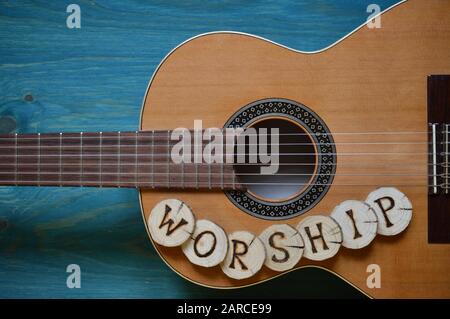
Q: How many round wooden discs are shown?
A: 7